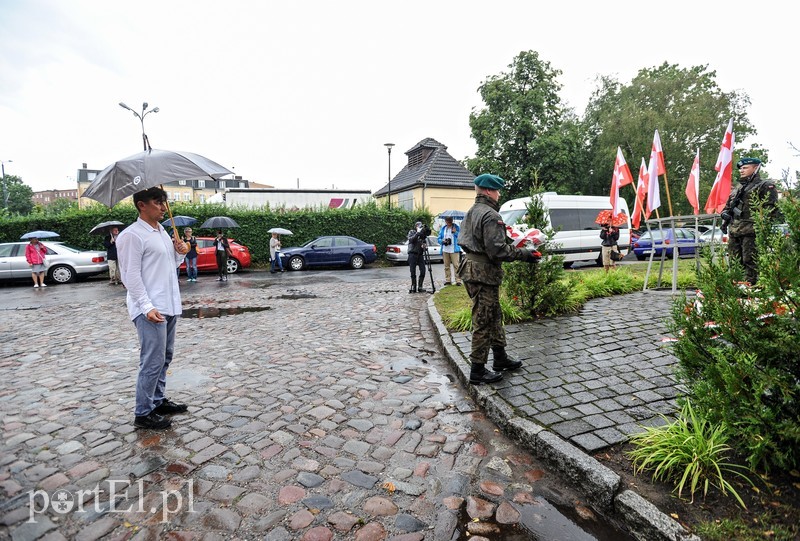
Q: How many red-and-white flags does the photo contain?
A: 5